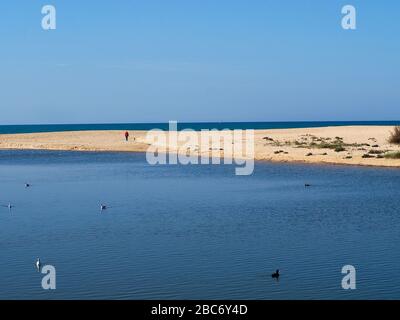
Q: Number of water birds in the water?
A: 6